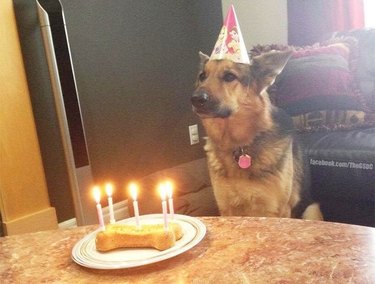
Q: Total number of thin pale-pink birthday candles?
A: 5